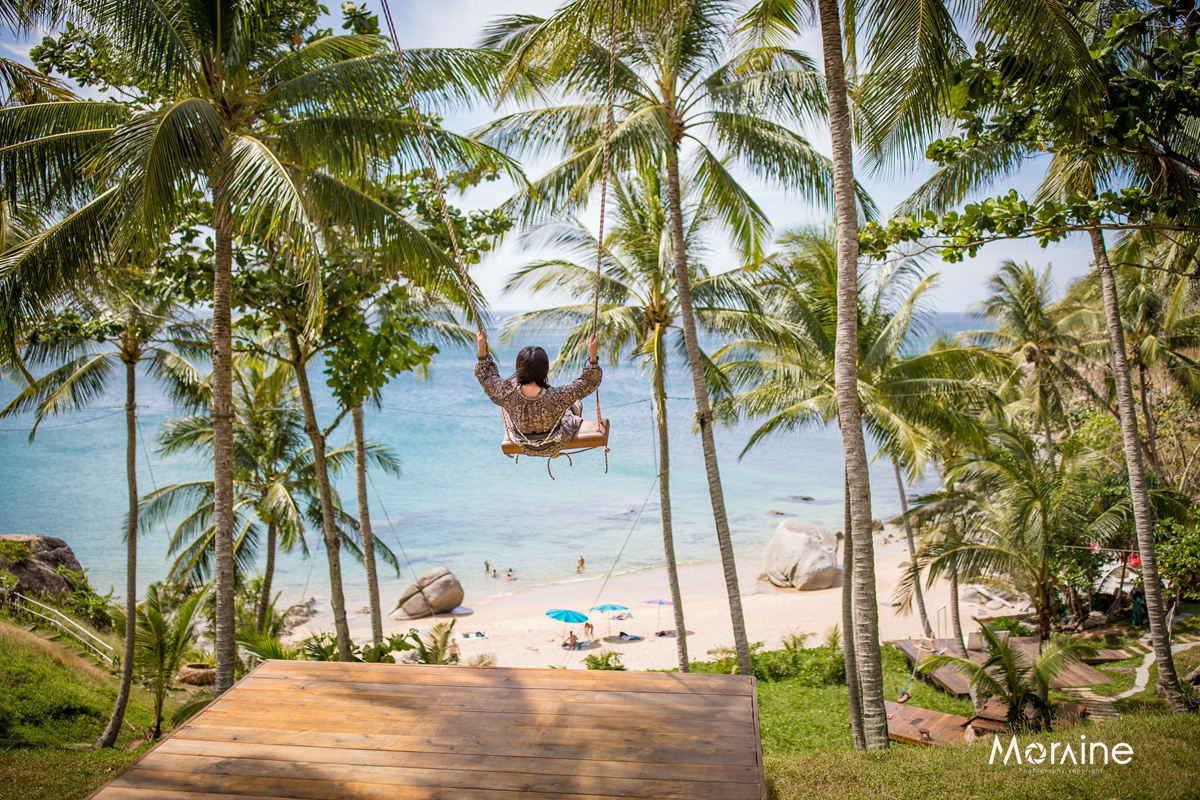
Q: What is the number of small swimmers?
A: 6